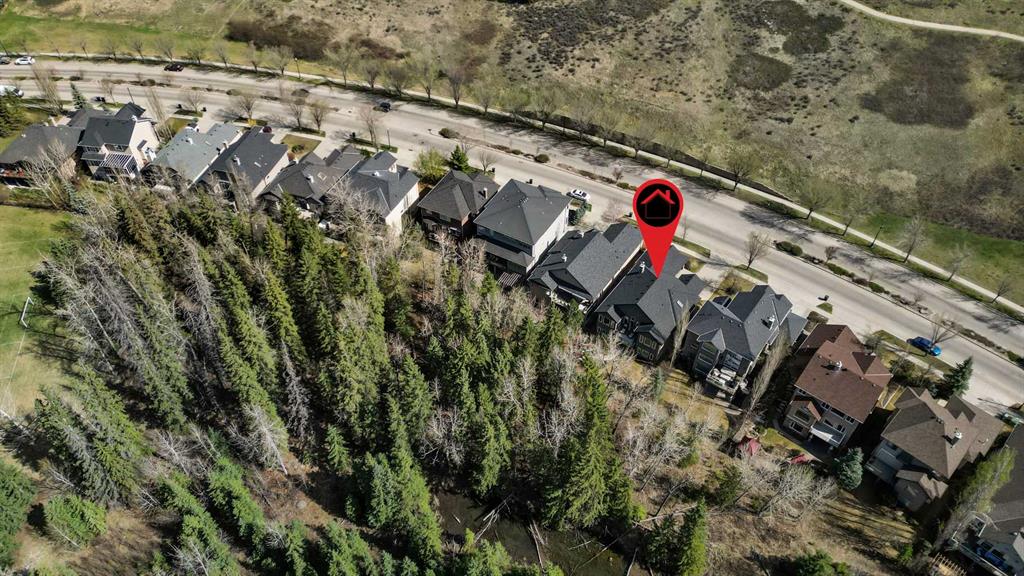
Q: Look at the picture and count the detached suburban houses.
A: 14